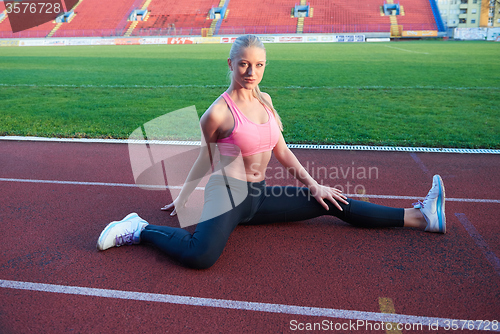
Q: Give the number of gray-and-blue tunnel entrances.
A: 5